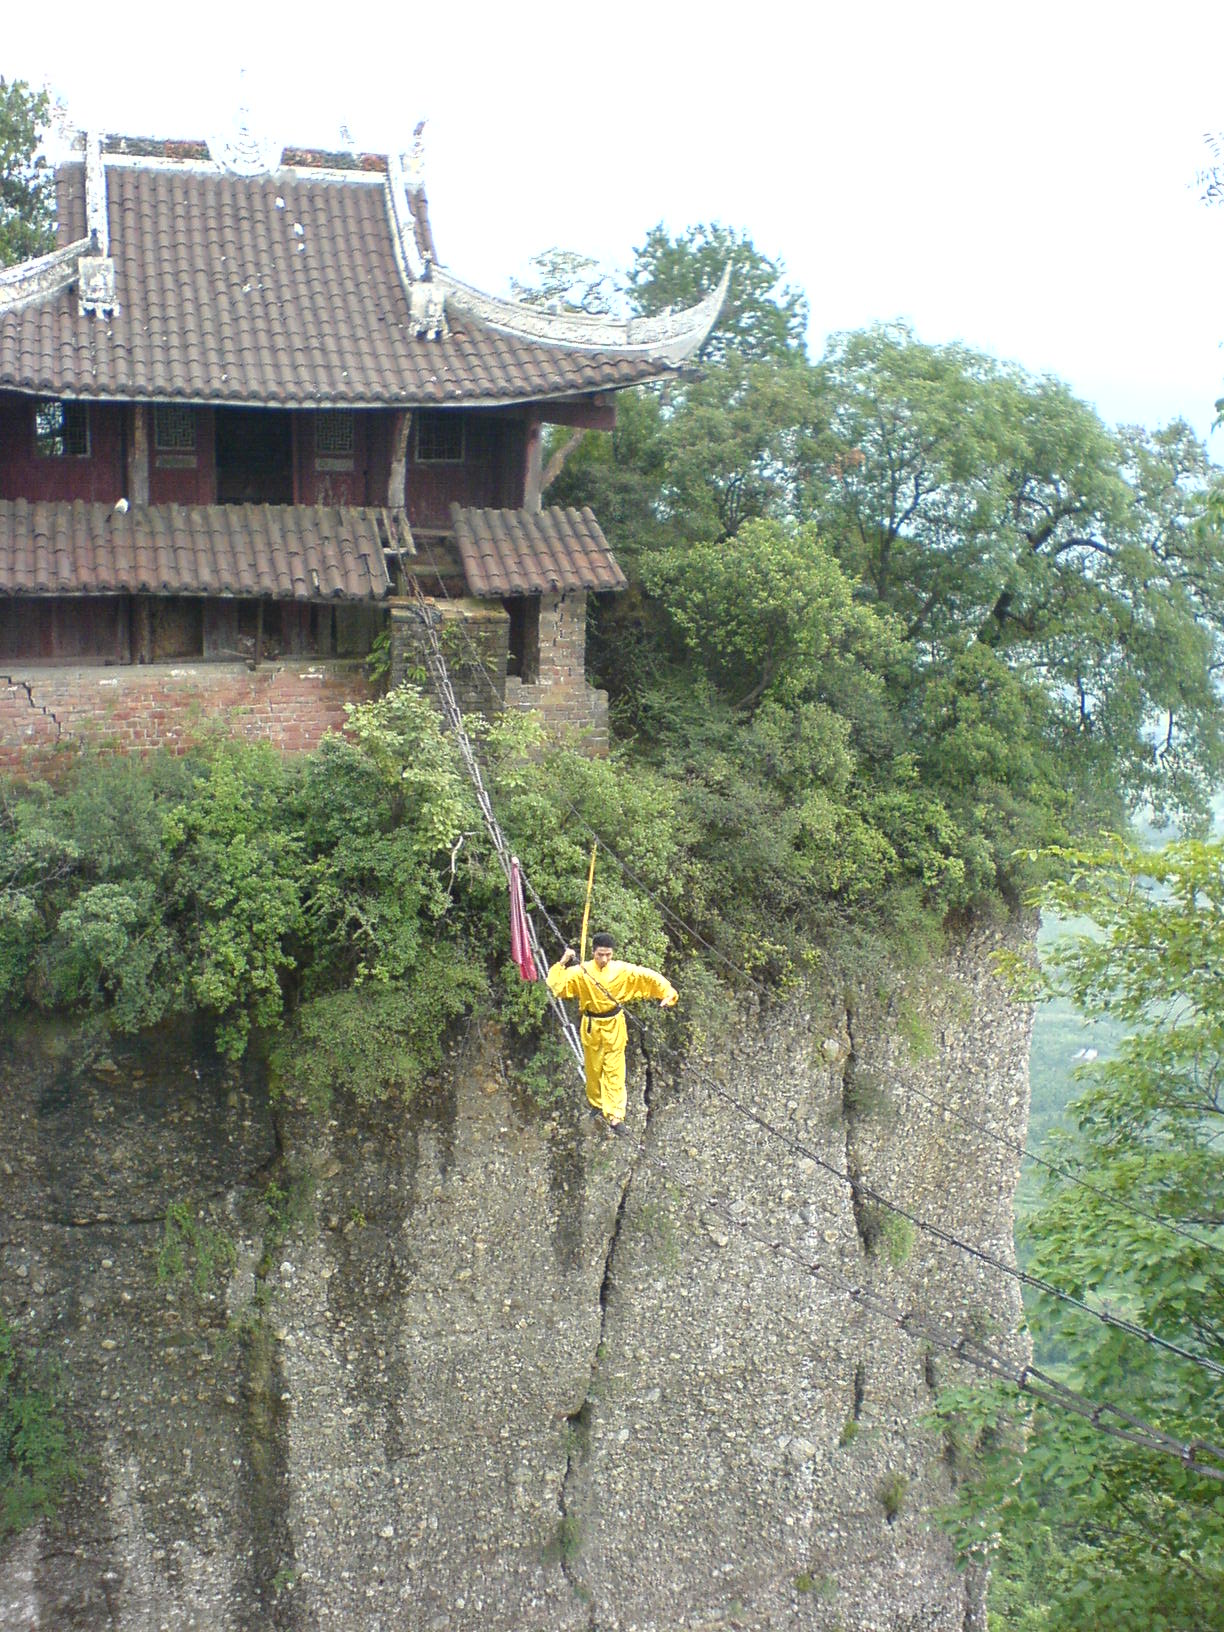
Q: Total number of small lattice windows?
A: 4